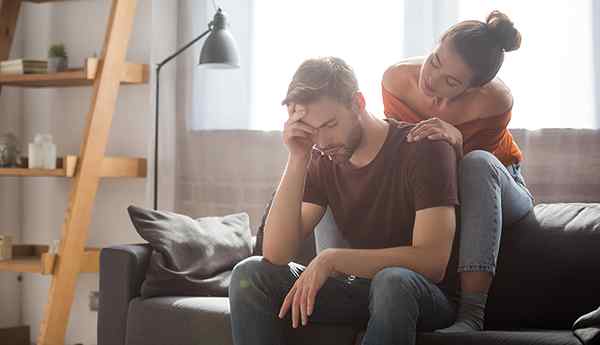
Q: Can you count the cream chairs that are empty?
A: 0